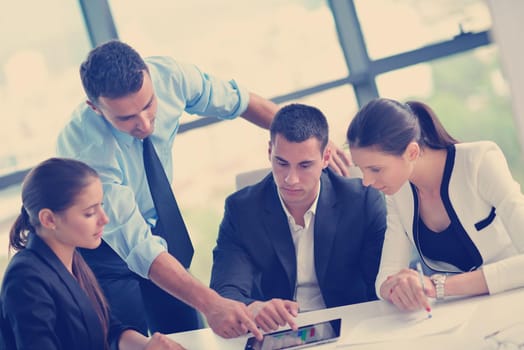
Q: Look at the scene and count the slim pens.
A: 1